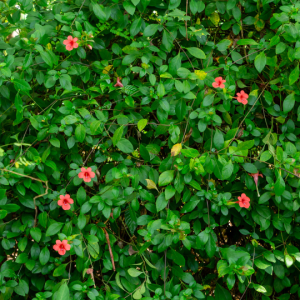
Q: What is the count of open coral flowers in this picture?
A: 7